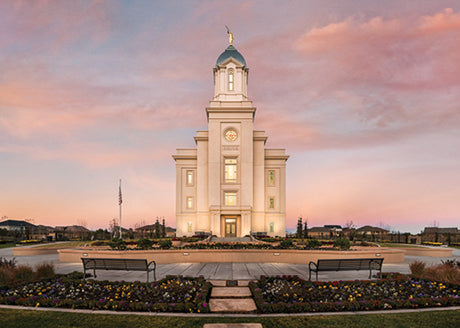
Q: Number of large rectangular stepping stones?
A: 3